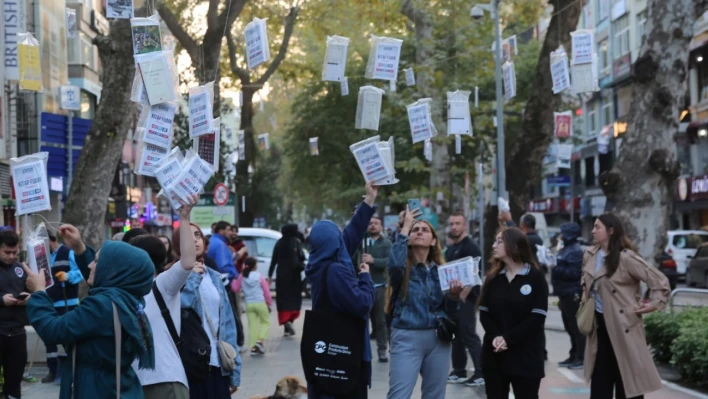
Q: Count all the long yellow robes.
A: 0